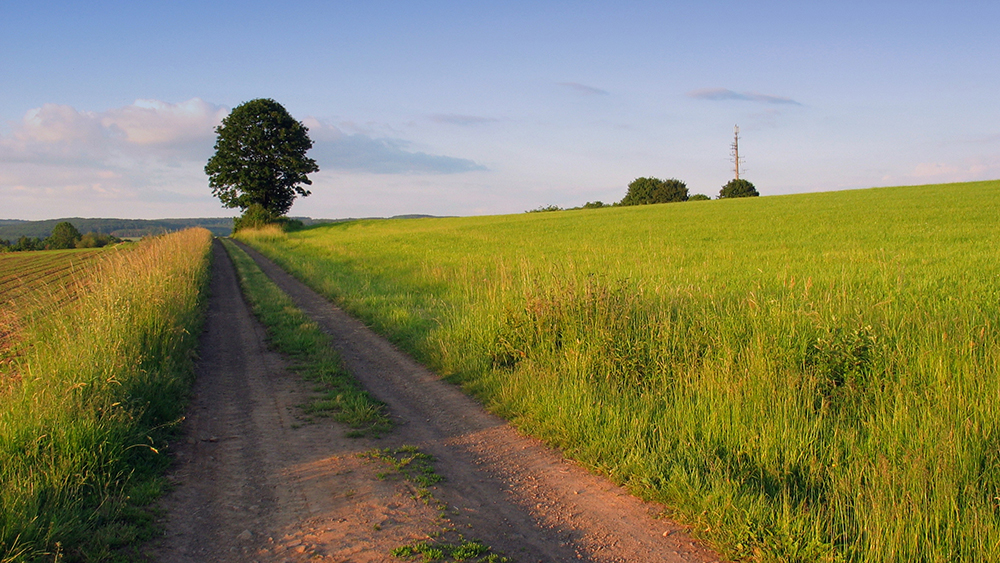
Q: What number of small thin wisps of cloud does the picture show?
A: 3